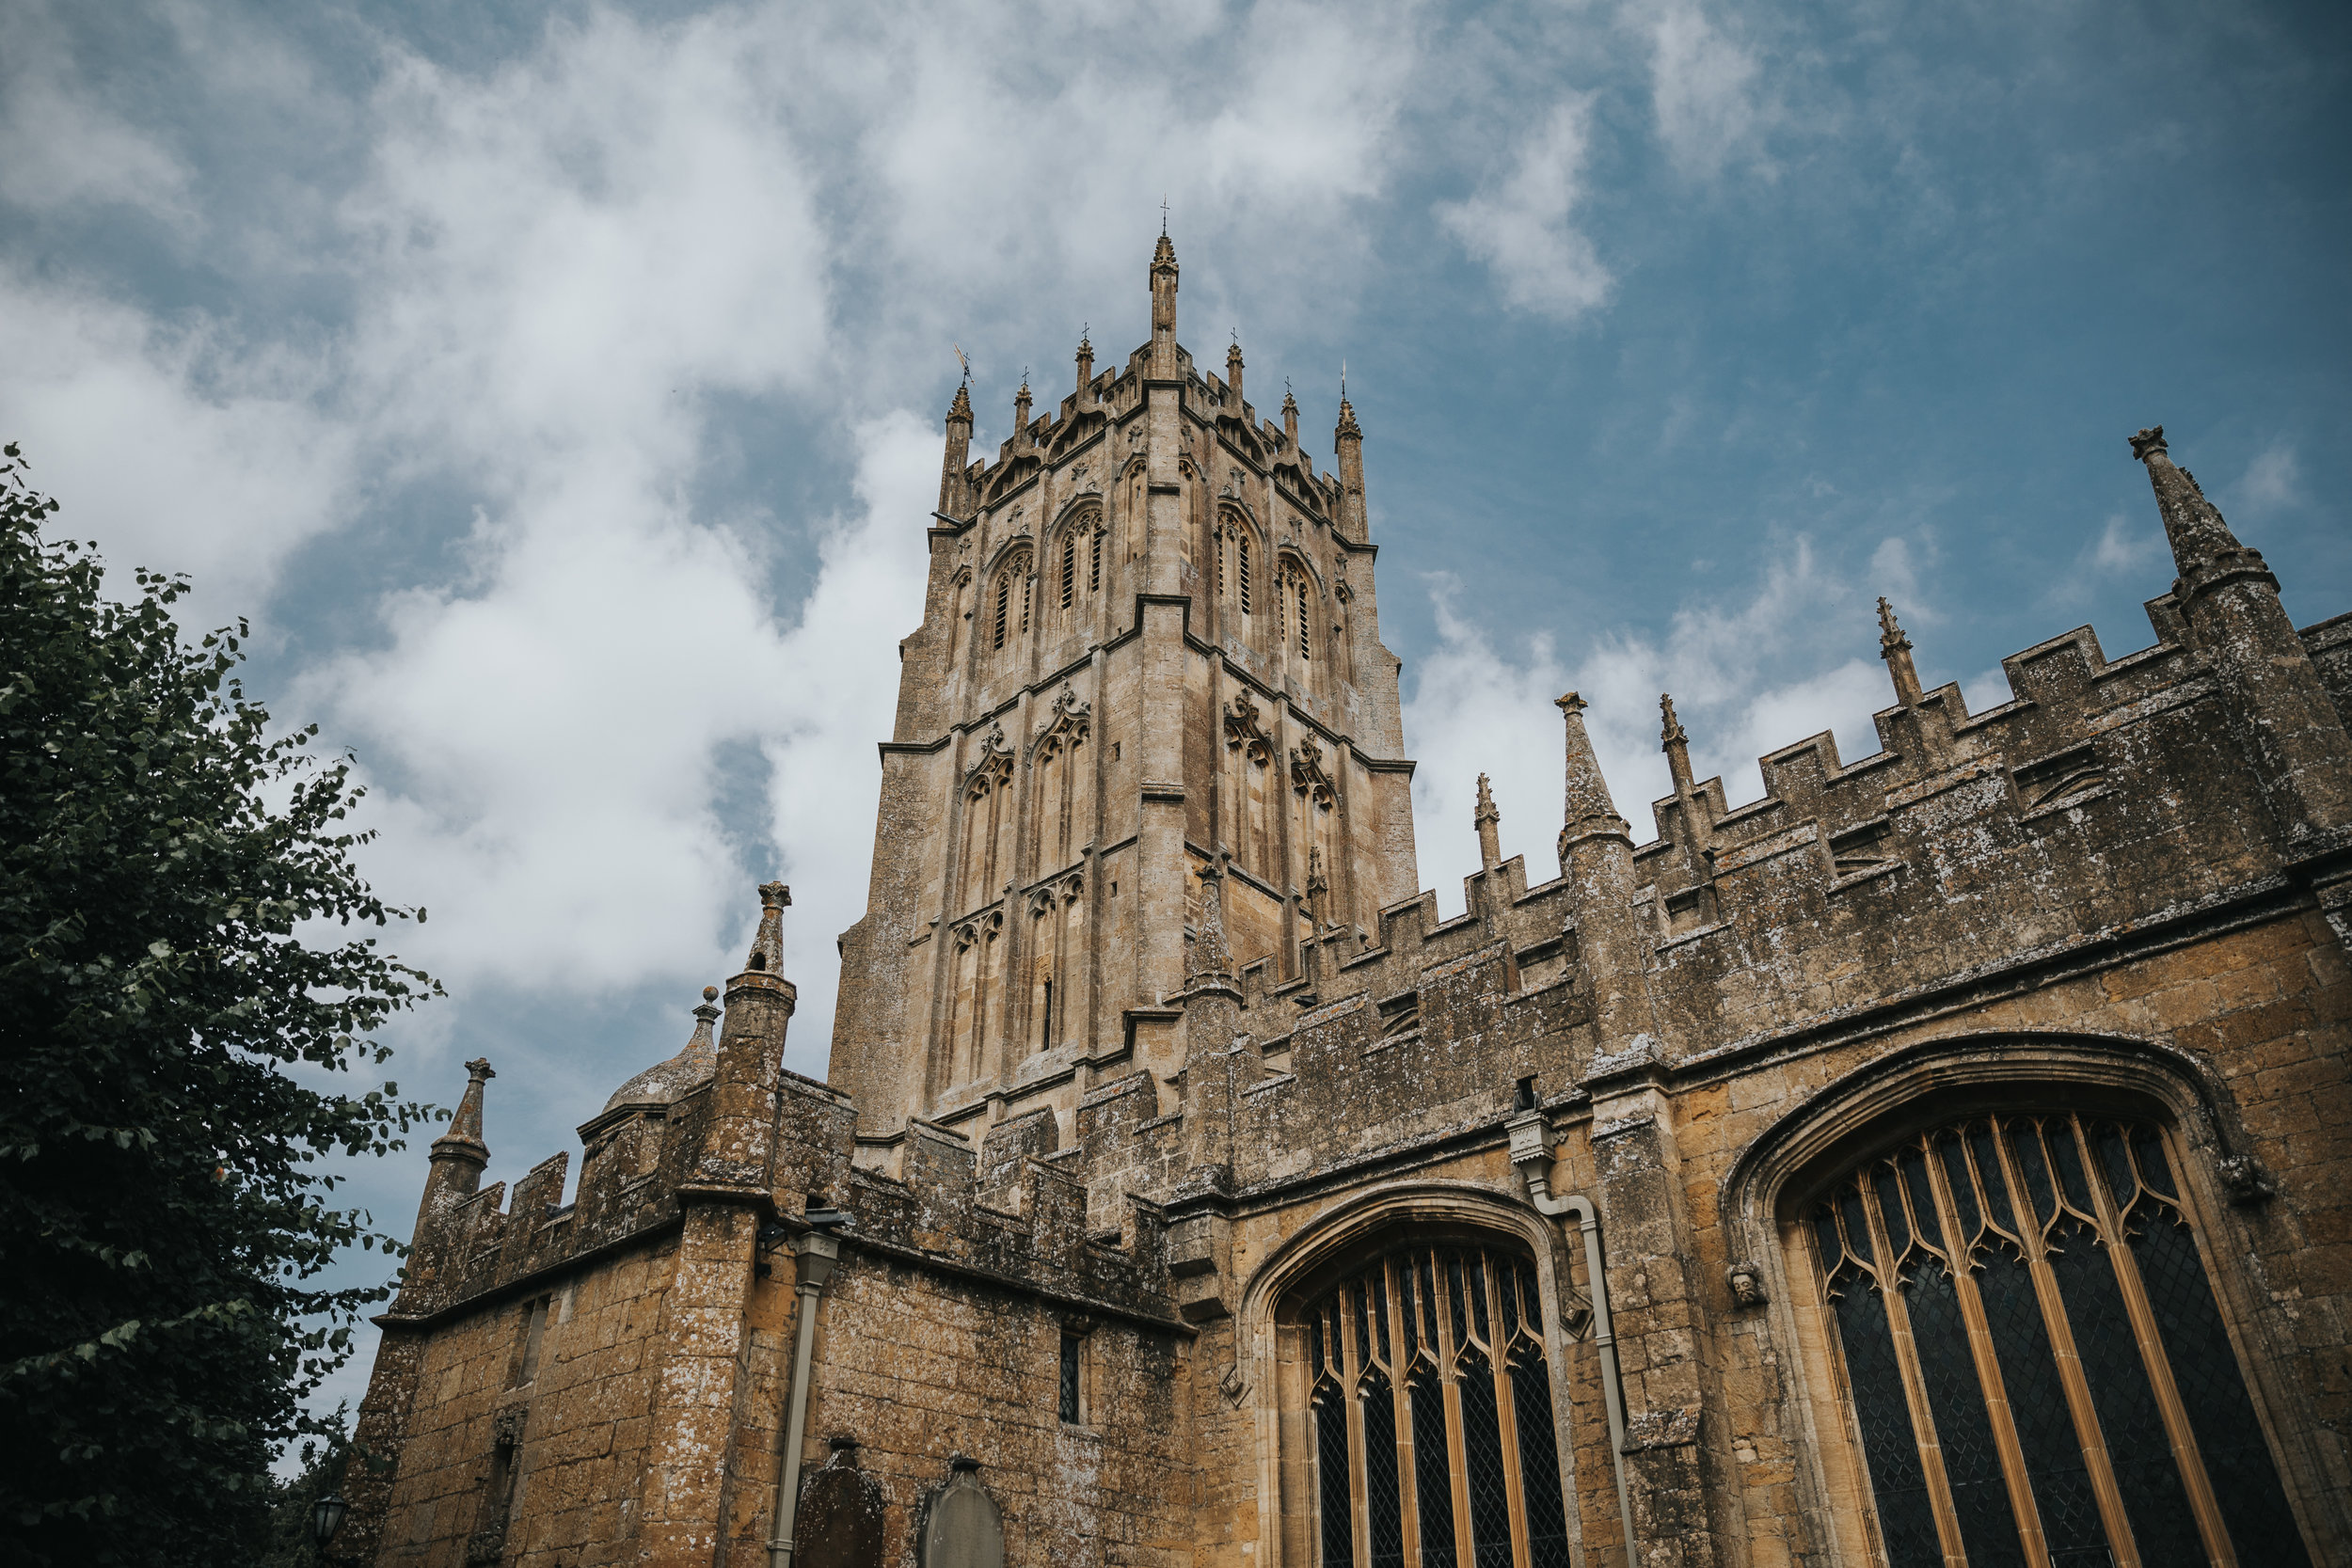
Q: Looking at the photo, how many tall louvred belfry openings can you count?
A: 4